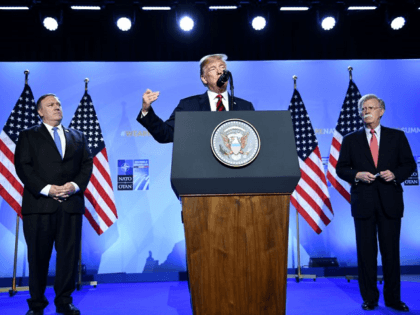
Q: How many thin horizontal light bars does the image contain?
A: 6